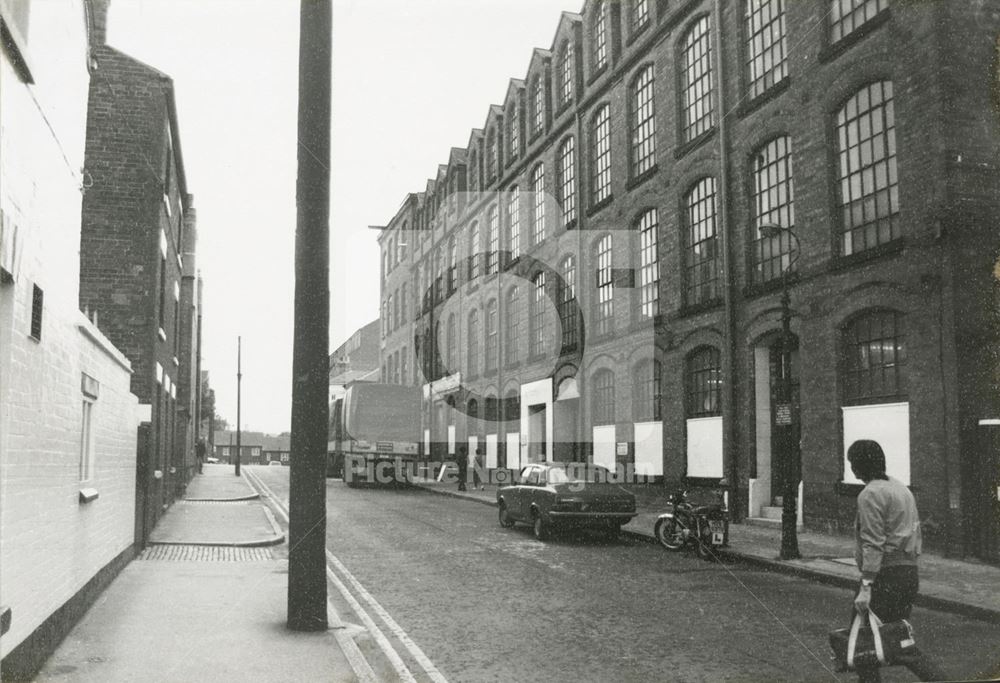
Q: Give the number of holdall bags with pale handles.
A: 1